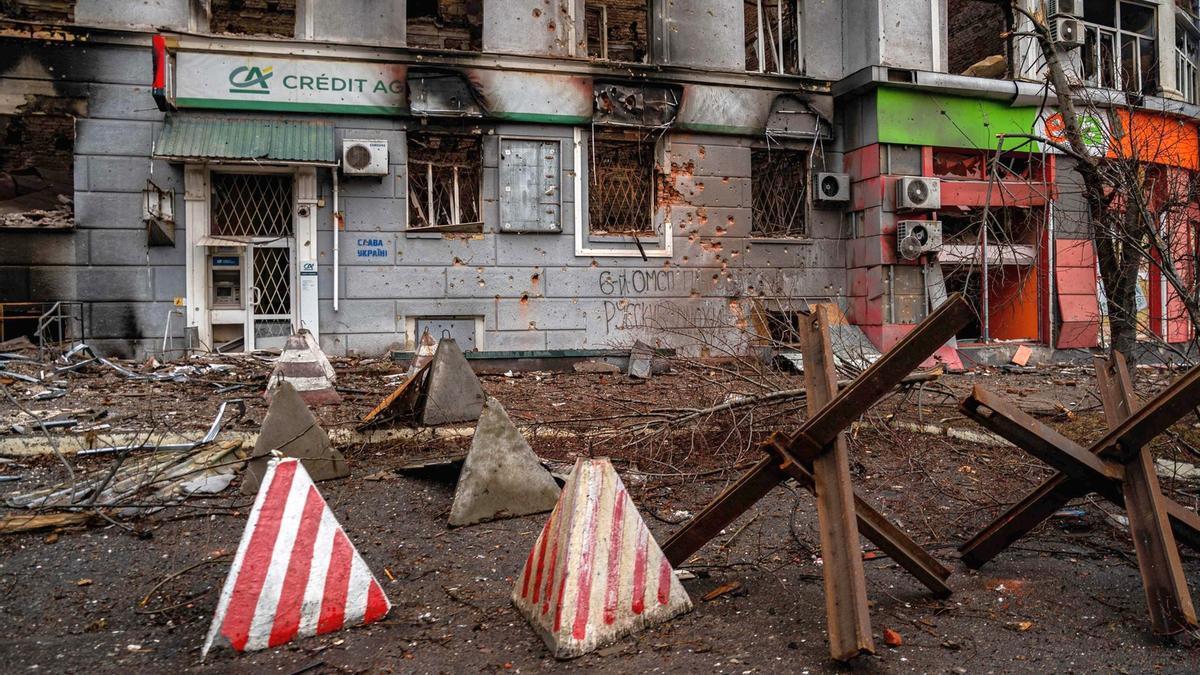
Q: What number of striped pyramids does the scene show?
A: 4